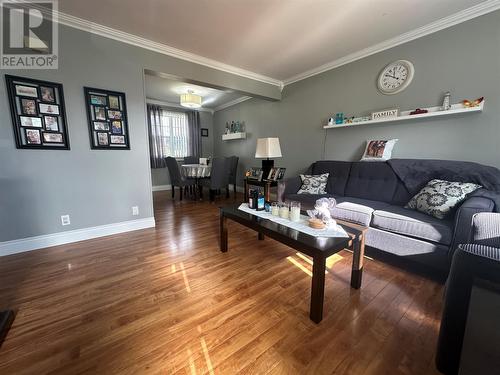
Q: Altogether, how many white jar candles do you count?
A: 3